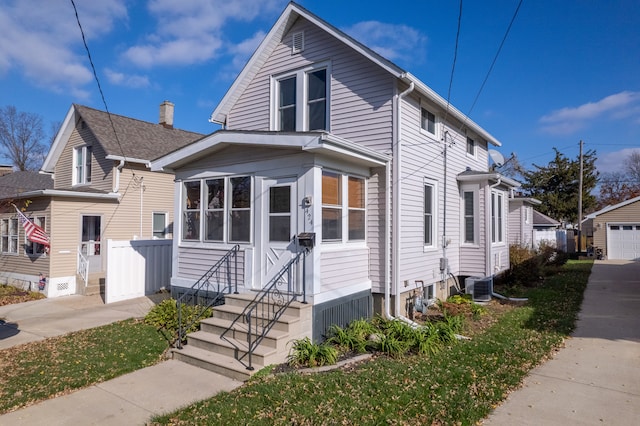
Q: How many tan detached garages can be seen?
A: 1